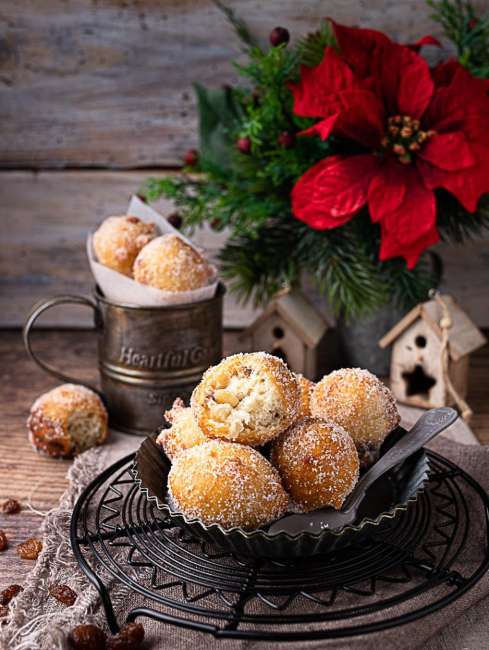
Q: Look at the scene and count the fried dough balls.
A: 9